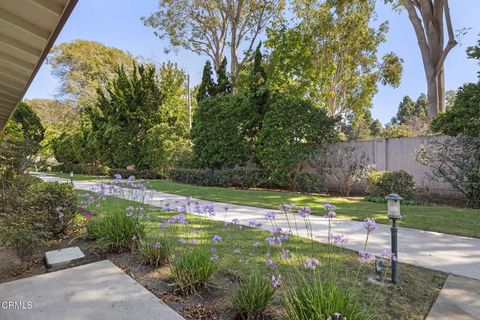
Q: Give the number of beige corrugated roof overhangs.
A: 1